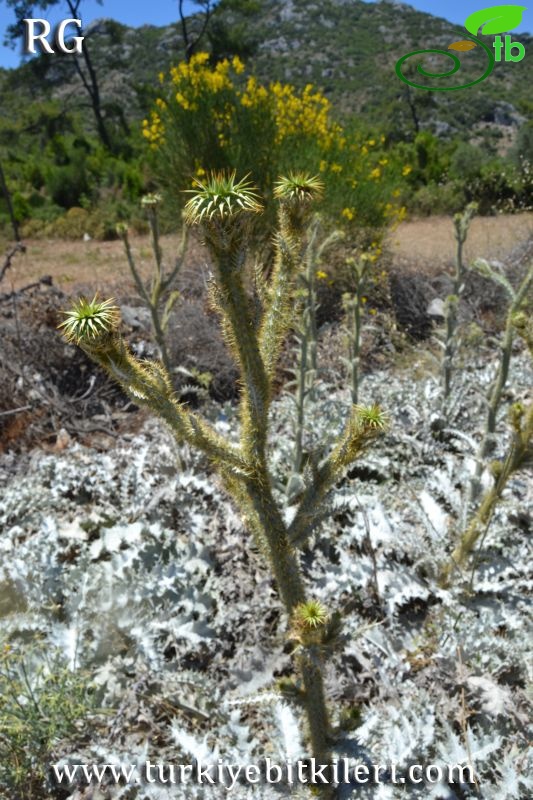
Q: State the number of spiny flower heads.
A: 5